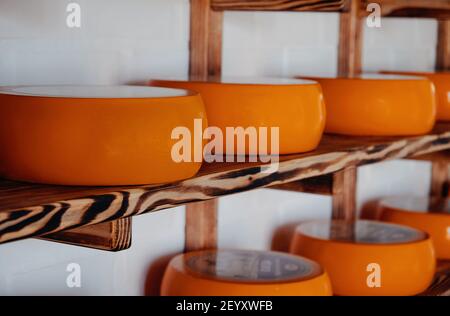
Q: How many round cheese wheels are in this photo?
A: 7